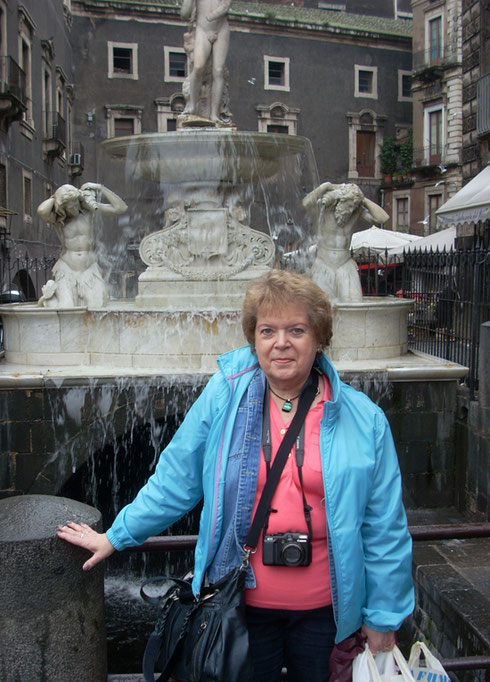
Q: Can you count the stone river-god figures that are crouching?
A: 2